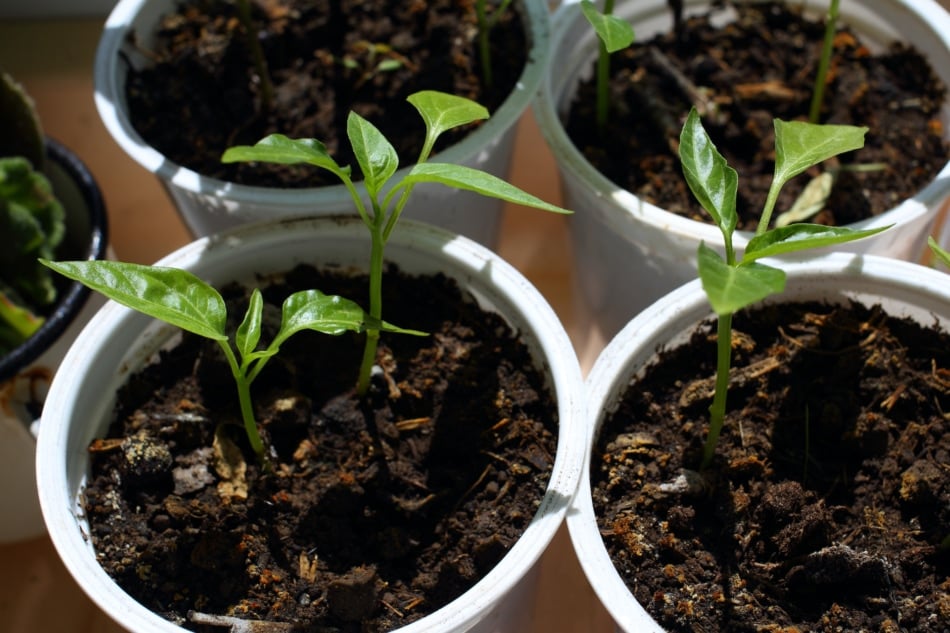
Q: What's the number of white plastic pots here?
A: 4